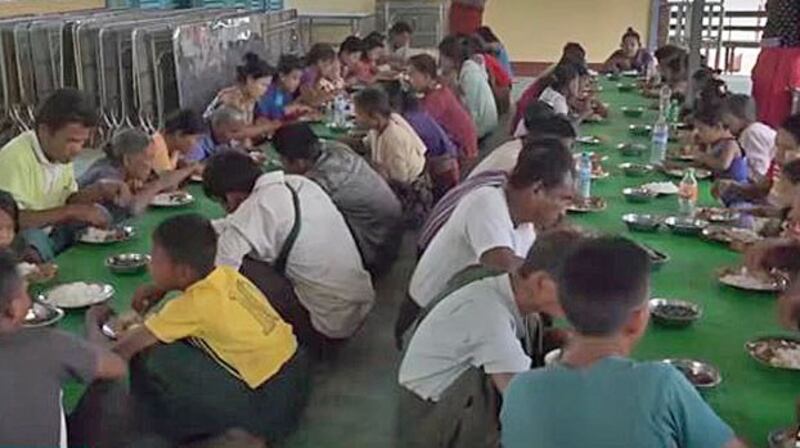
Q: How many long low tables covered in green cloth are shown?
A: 2